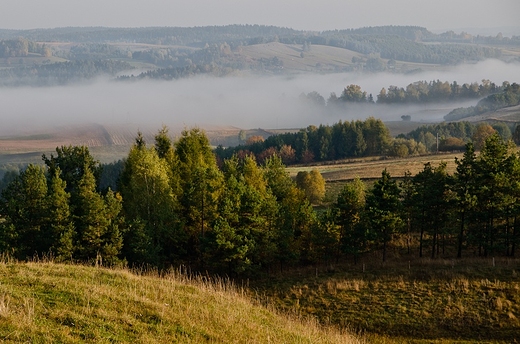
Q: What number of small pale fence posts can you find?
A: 4